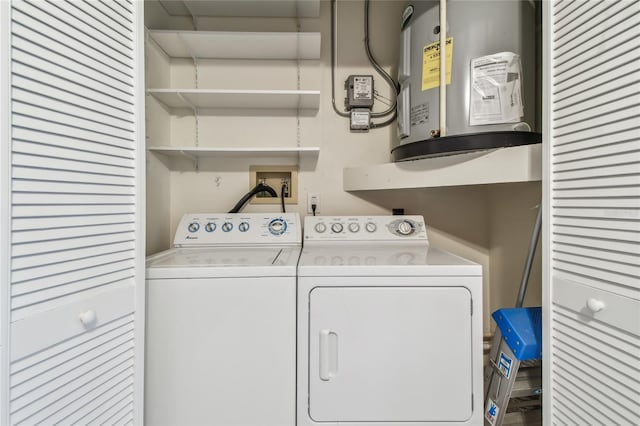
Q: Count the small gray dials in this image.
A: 4